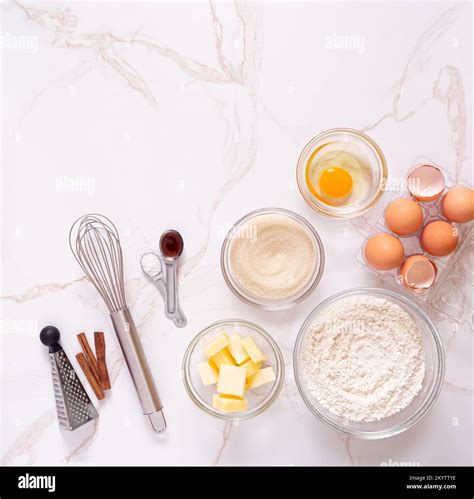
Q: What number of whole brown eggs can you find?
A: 4